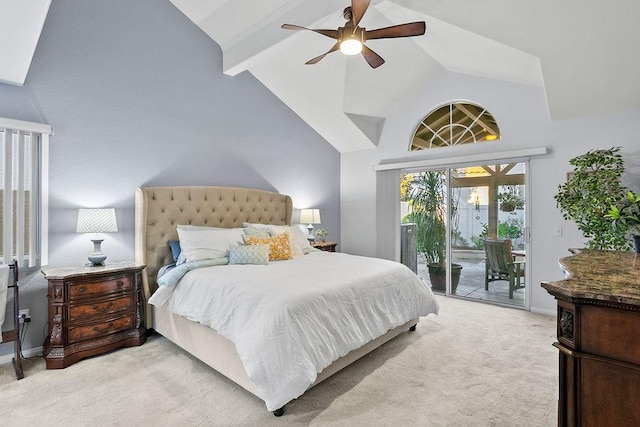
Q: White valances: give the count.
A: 2